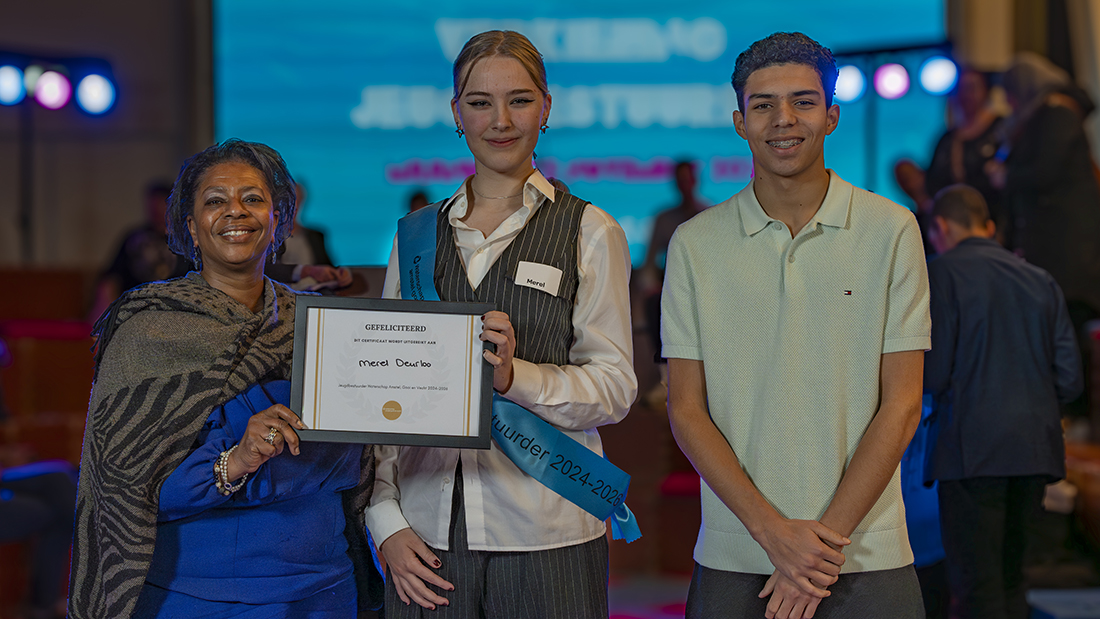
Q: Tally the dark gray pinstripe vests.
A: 1